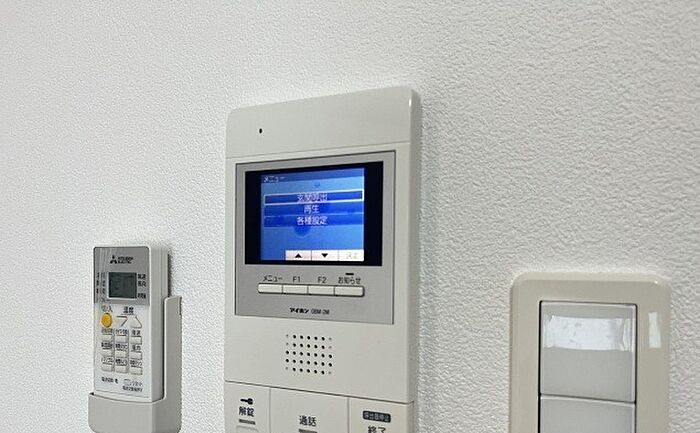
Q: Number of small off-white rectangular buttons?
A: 13